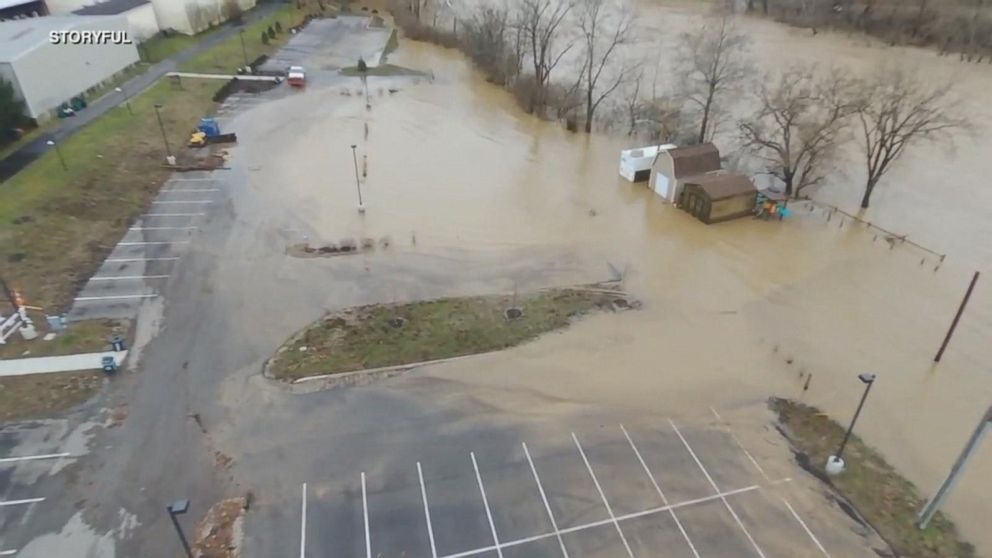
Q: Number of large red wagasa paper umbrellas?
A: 0